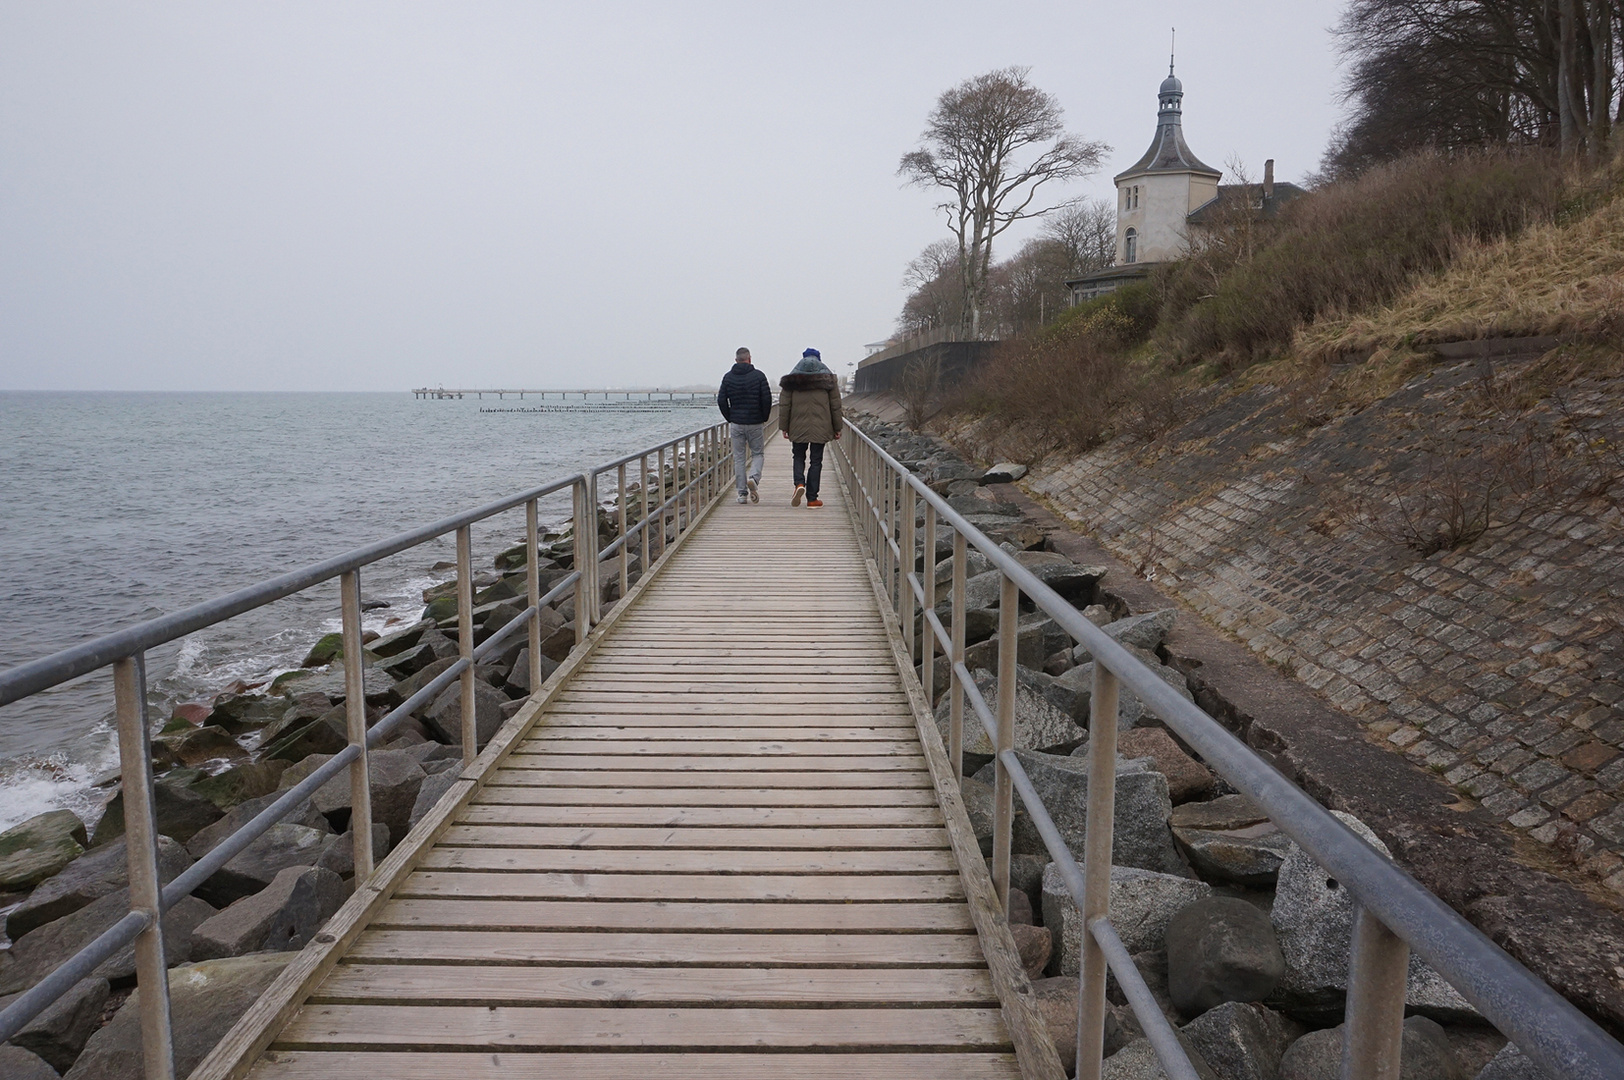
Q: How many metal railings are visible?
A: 2